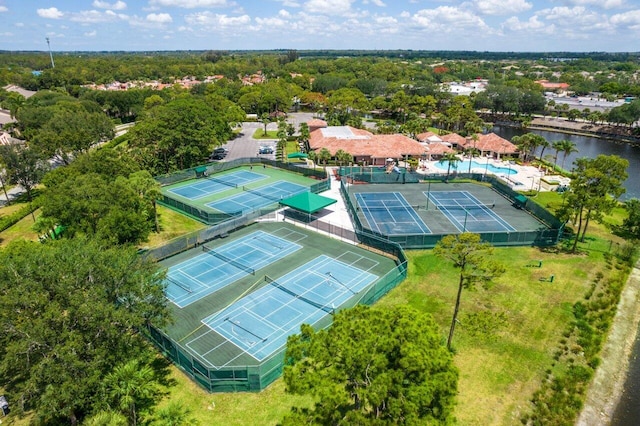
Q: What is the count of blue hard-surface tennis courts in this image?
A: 6